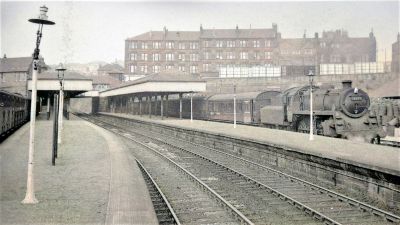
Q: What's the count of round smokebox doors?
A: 1